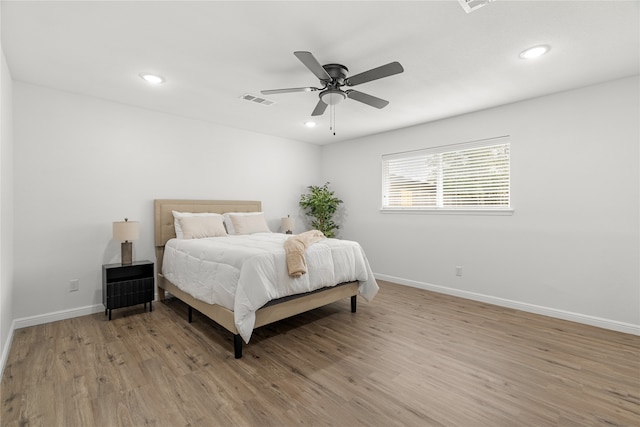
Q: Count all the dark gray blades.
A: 5